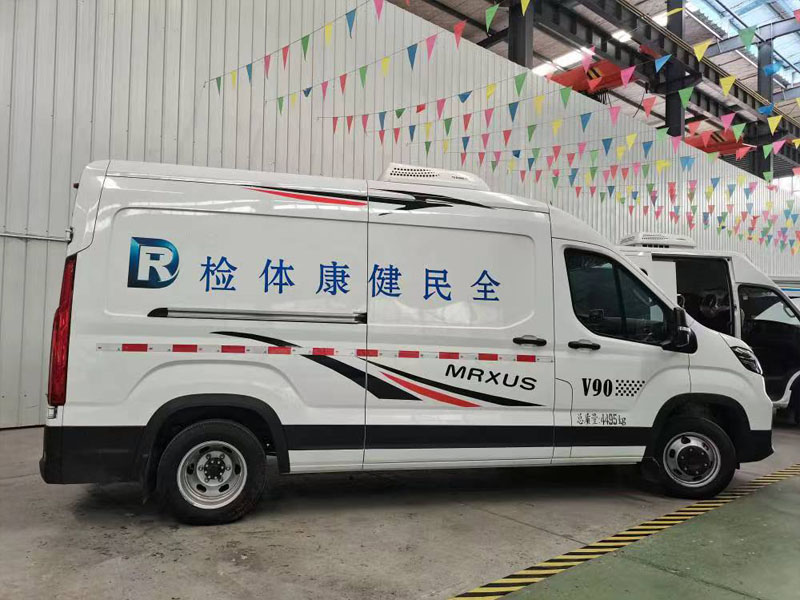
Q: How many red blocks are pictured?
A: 10